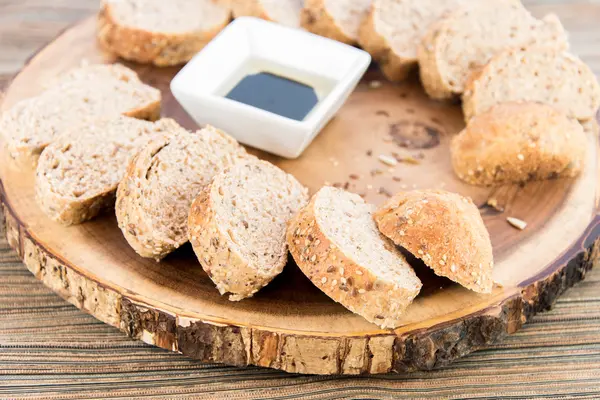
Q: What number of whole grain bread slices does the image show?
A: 13